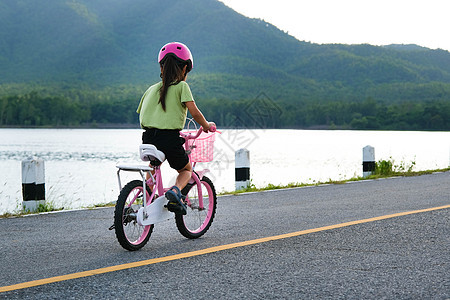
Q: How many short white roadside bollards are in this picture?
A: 3